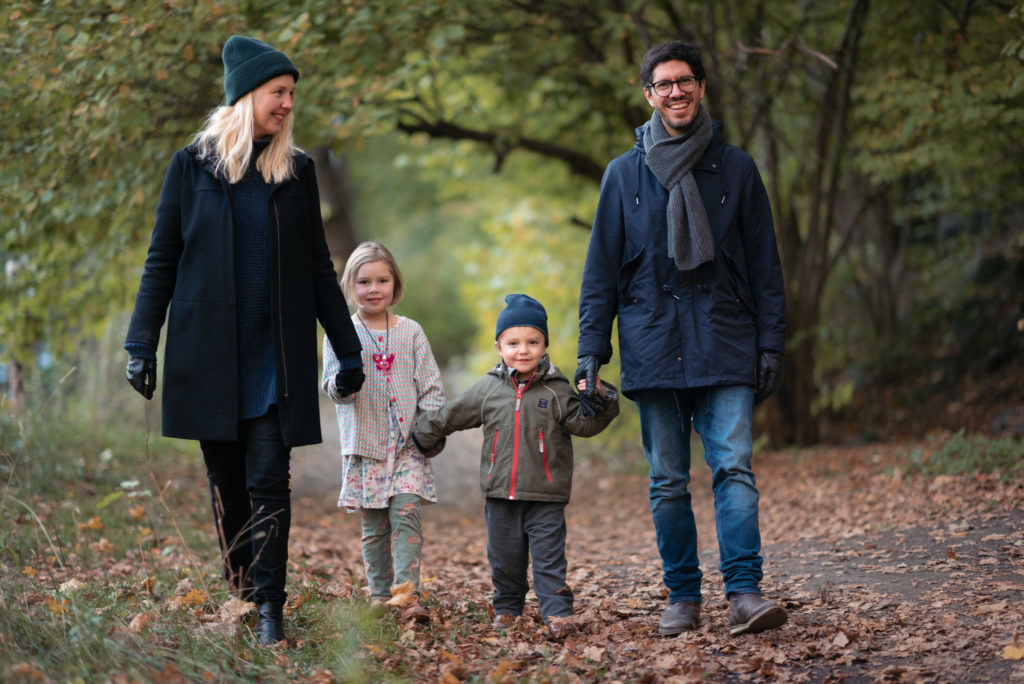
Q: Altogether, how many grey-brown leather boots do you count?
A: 2